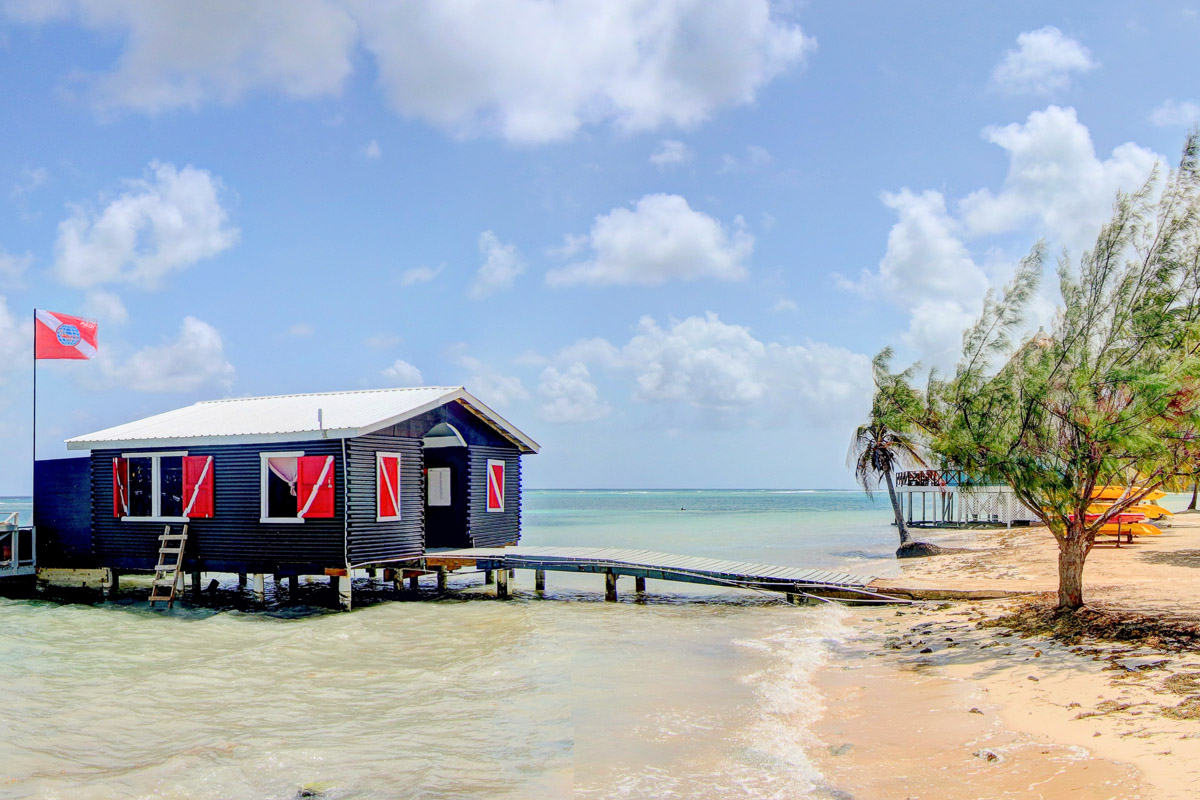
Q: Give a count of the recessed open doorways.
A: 1